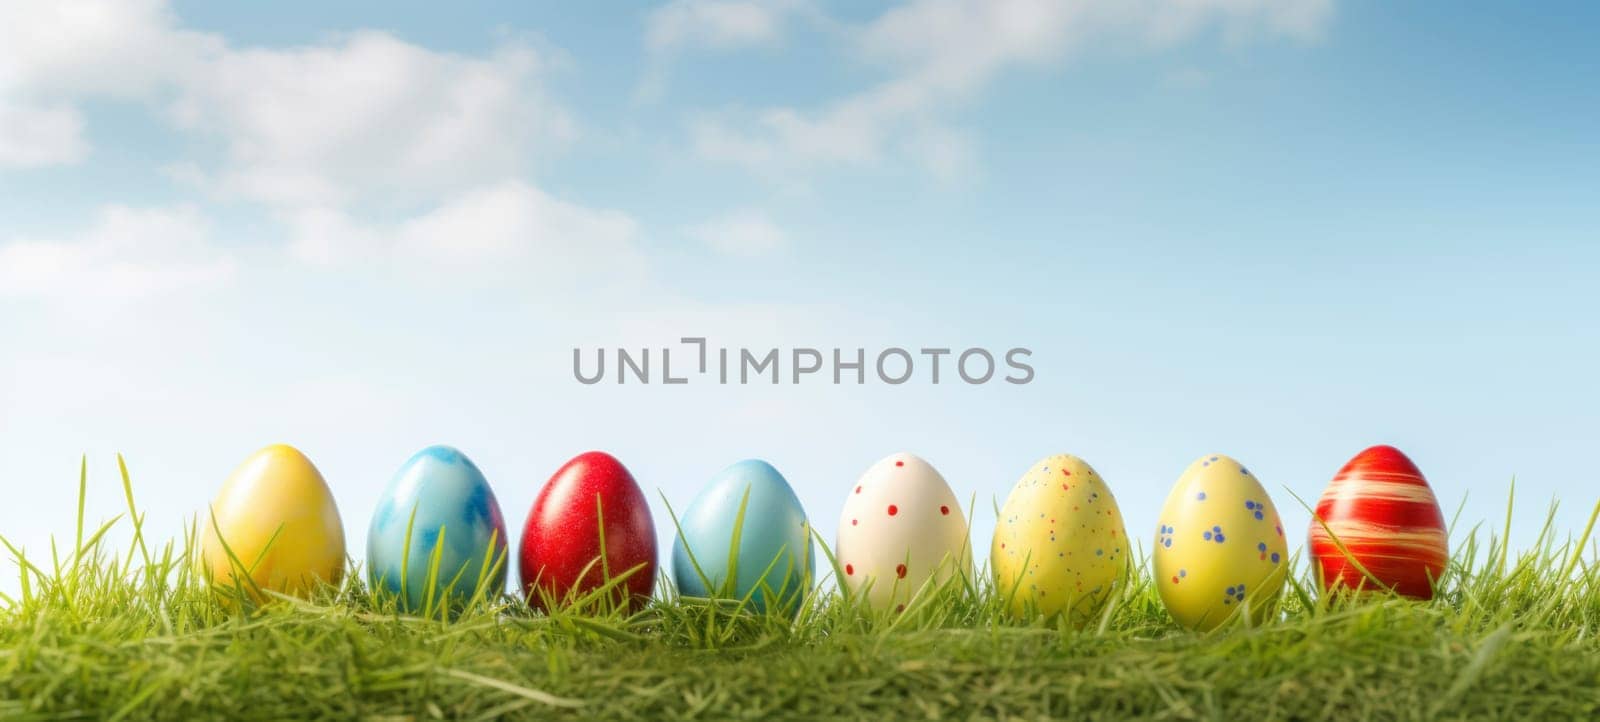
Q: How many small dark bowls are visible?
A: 0